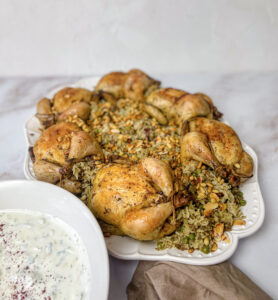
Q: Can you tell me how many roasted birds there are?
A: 6